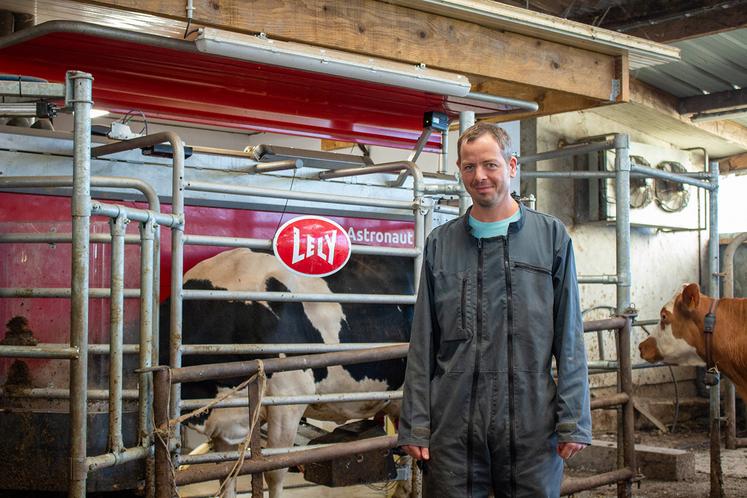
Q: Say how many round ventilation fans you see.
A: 2